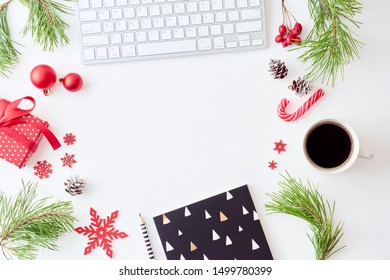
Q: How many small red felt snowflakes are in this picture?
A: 5